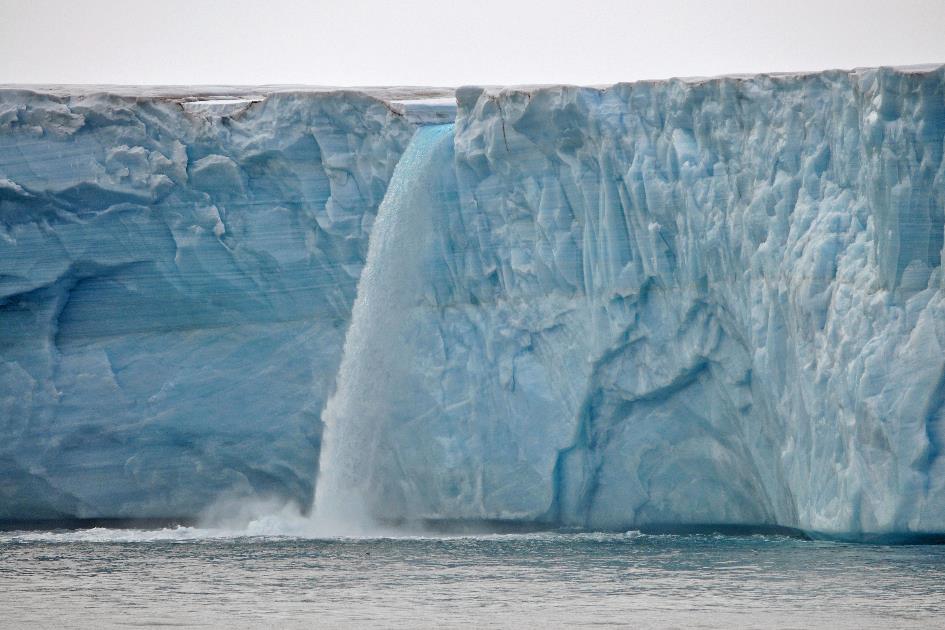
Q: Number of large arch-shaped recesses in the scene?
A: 1